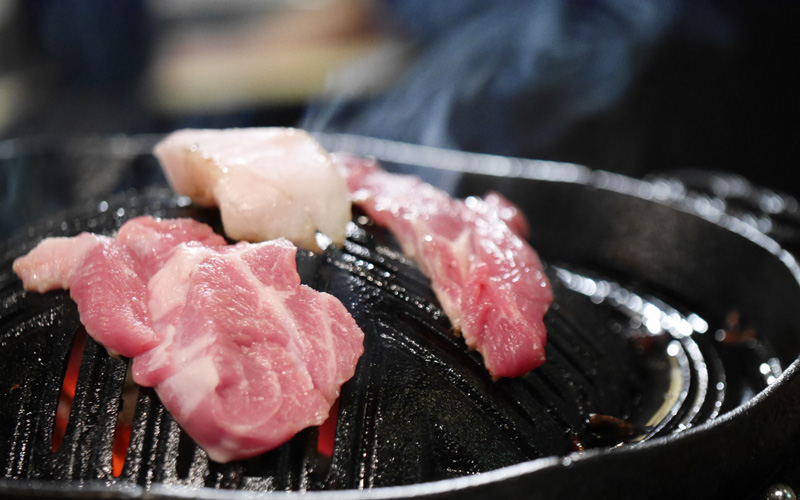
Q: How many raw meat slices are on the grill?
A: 3